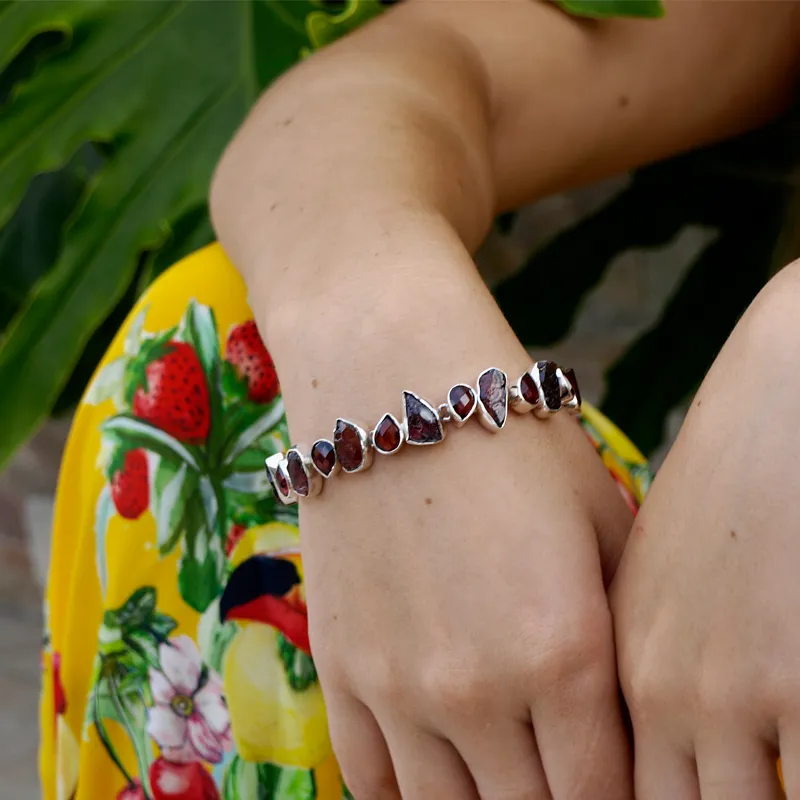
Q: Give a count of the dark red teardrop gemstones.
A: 5